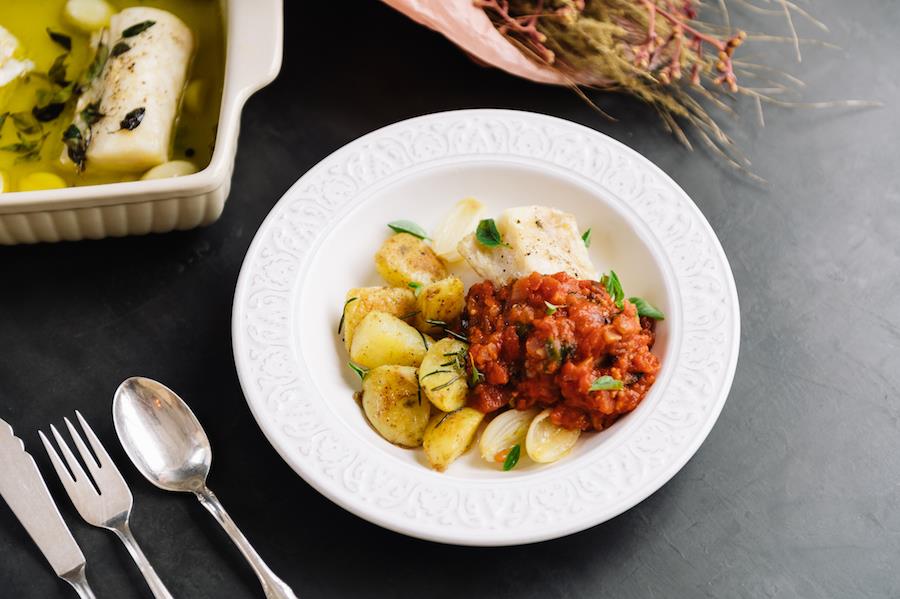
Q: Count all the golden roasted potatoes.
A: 7